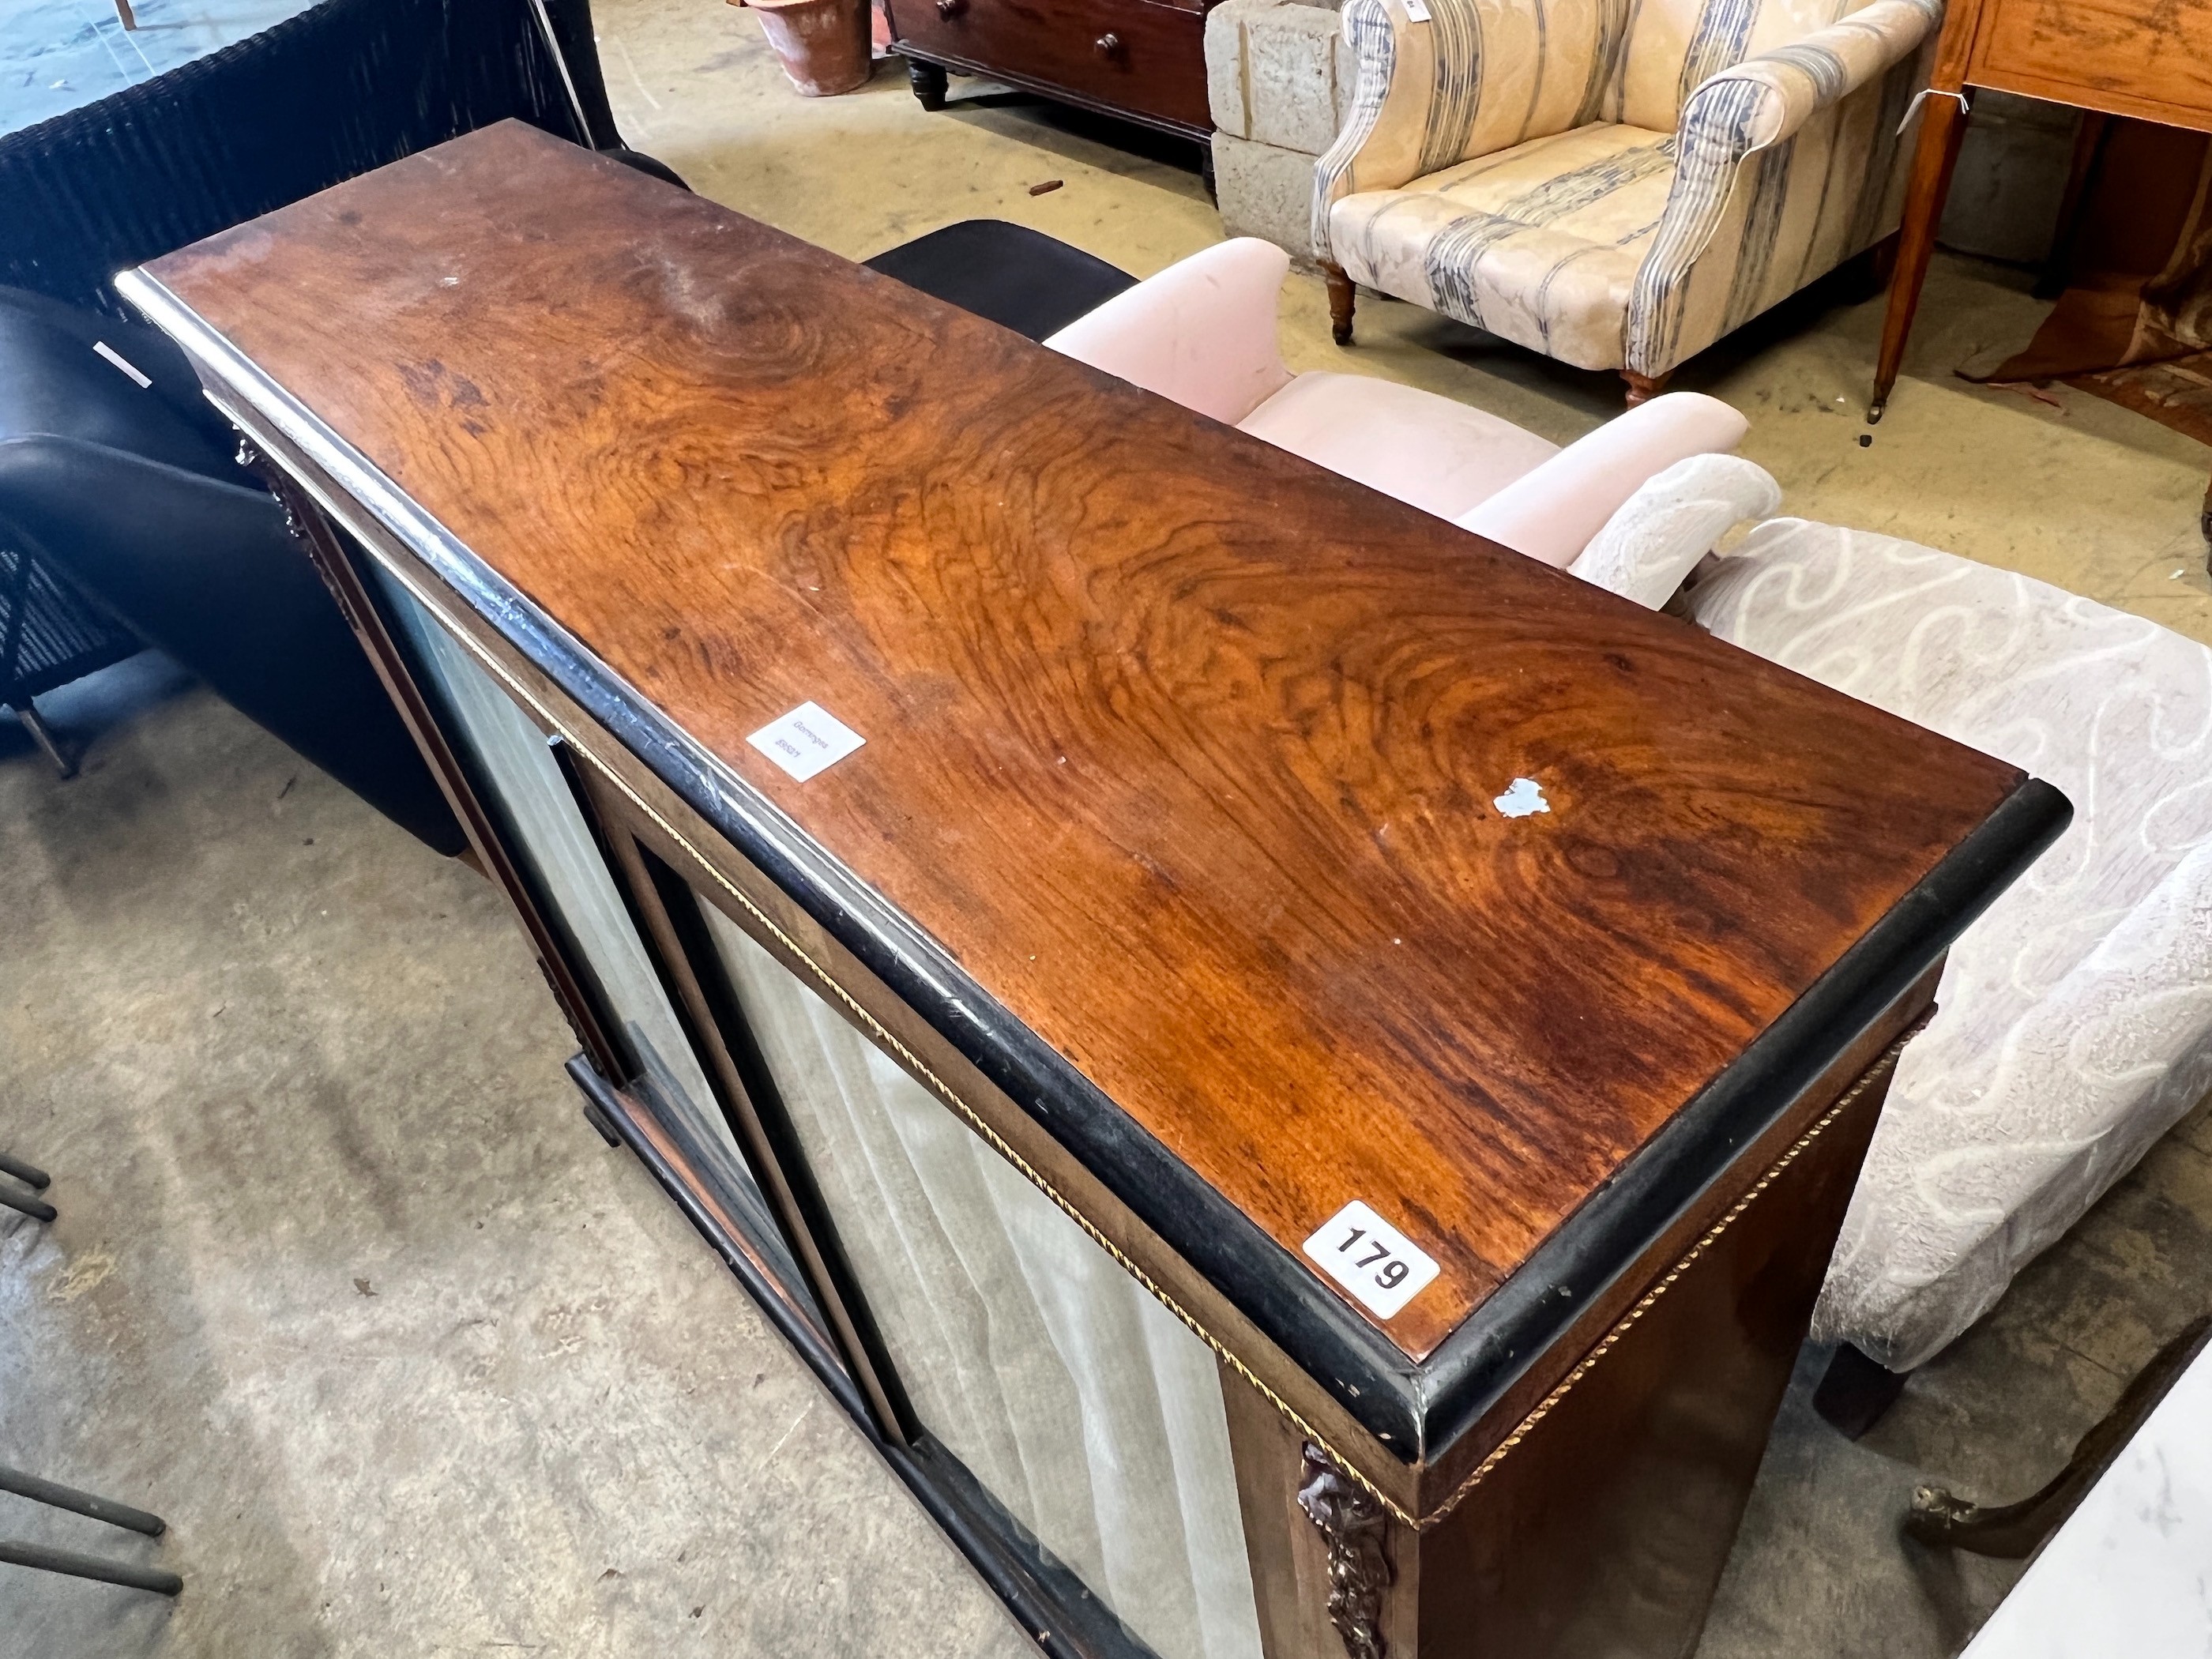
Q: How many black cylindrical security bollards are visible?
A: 0